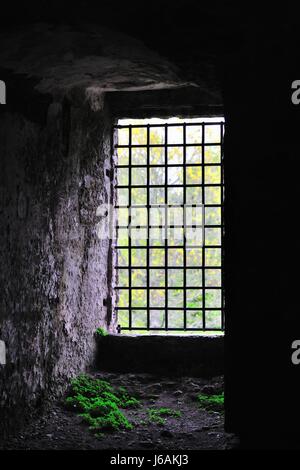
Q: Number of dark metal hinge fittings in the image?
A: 2